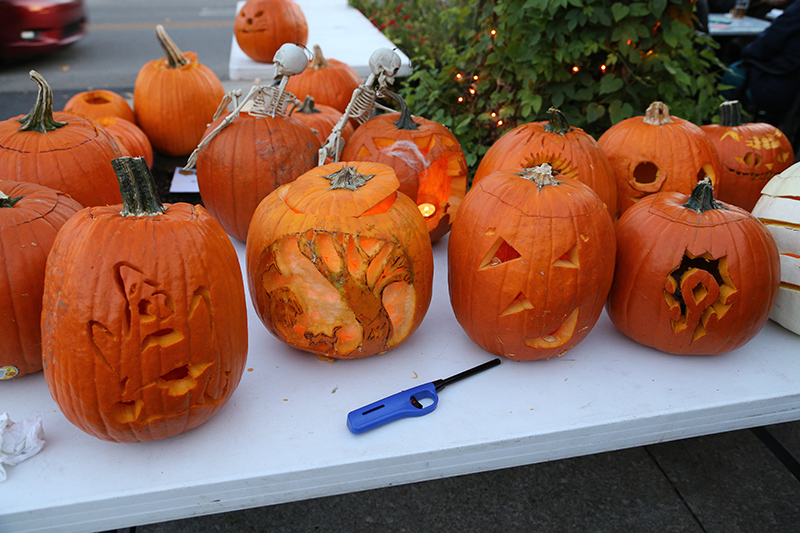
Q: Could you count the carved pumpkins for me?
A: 10